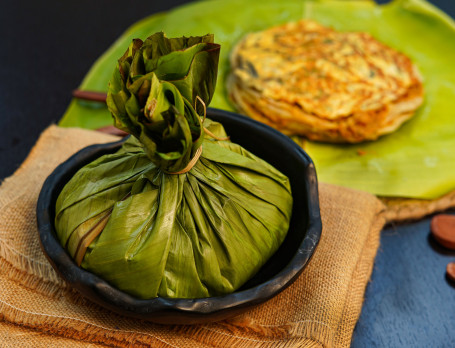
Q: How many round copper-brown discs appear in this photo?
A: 2